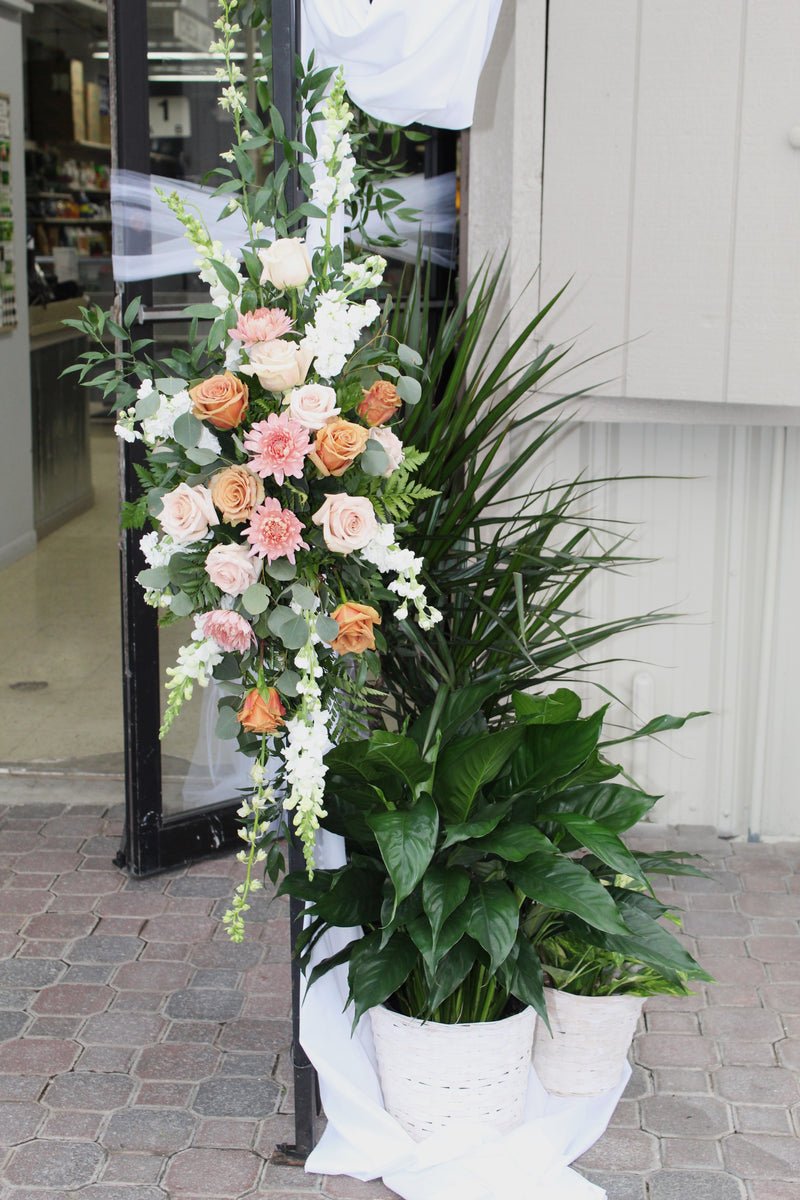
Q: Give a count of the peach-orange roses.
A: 6